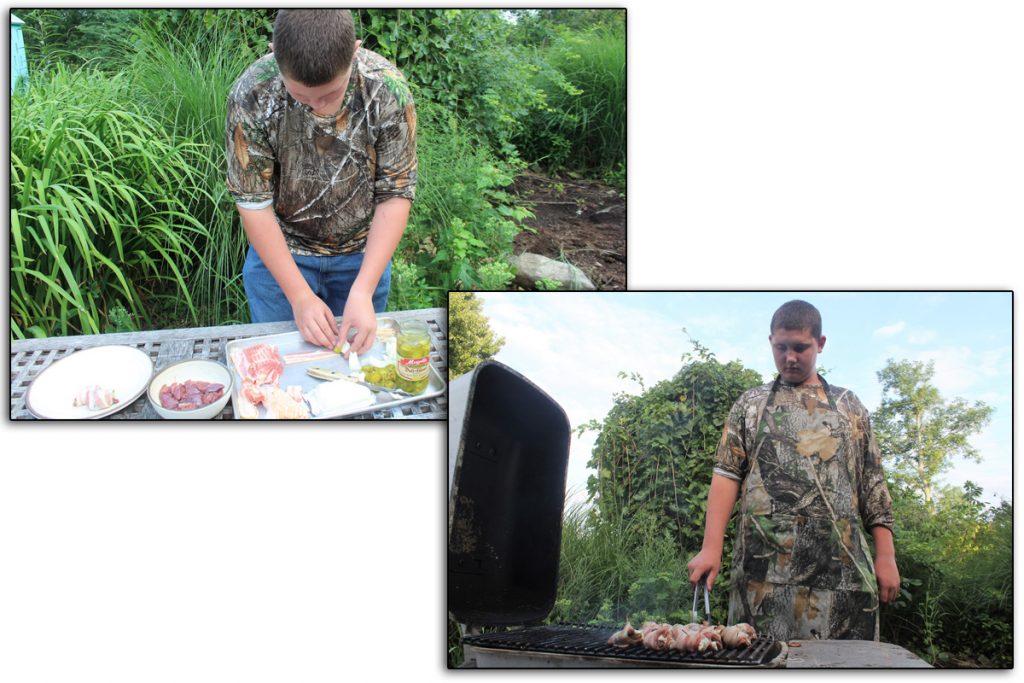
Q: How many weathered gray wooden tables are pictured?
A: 1